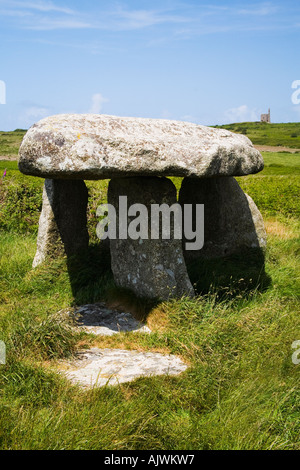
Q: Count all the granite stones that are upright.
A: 3